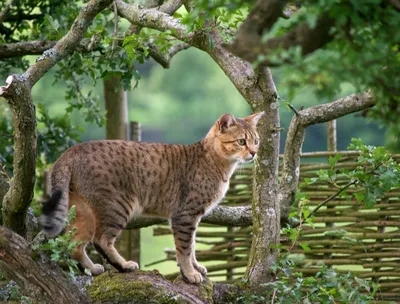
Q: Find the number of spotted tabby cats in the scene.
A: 1